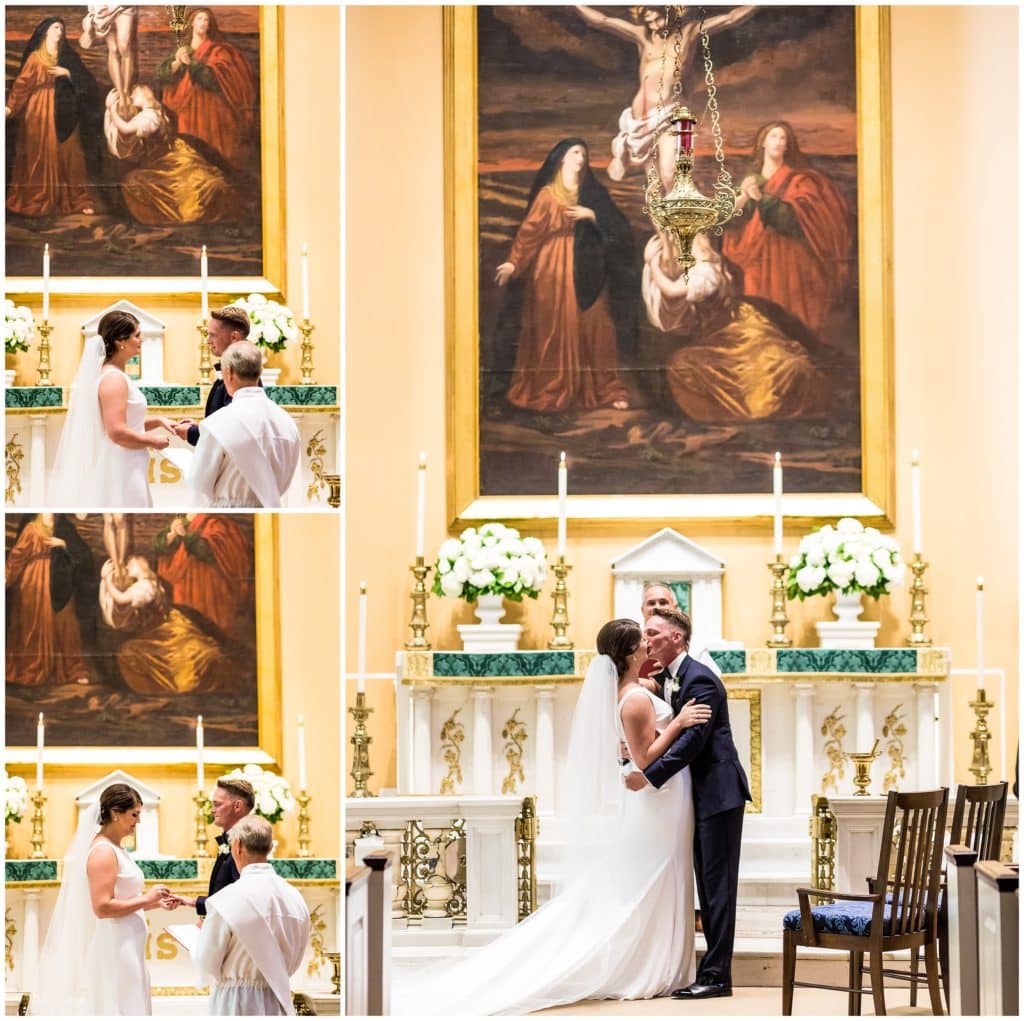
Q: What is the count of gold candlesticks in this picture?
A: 12